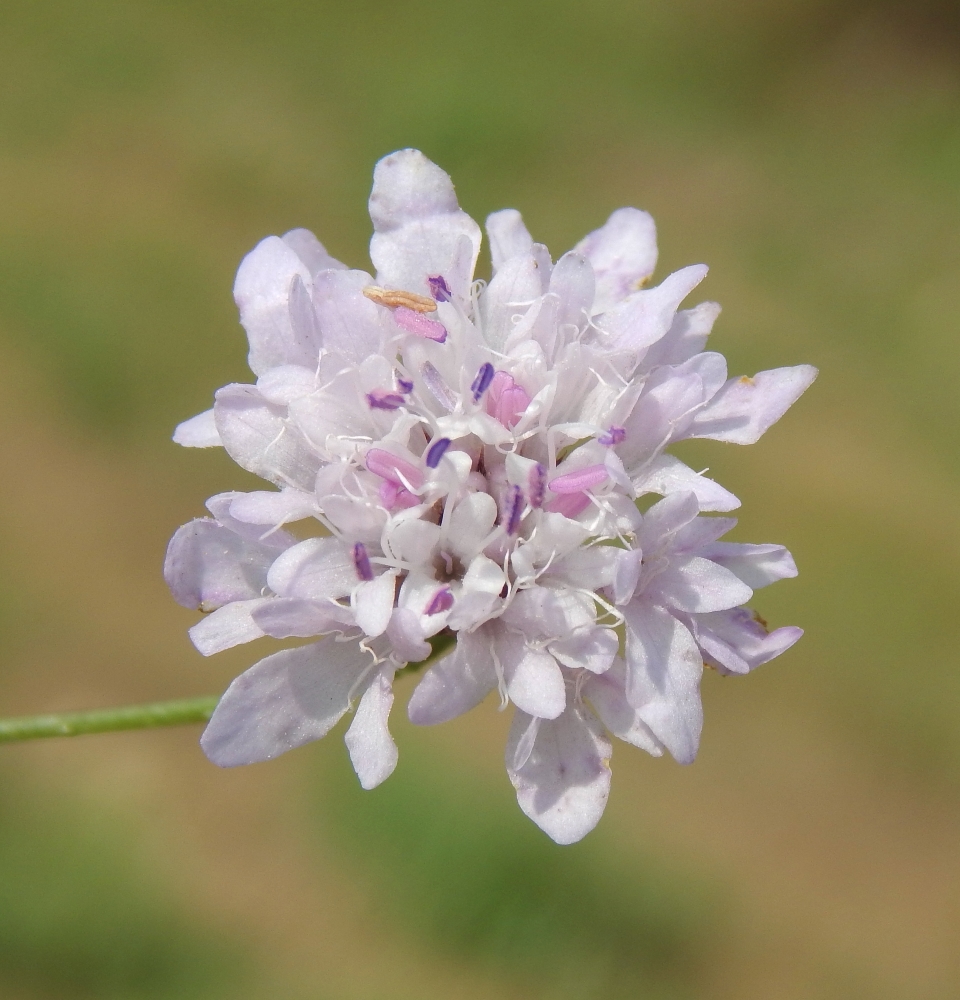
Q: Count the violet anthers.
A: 10